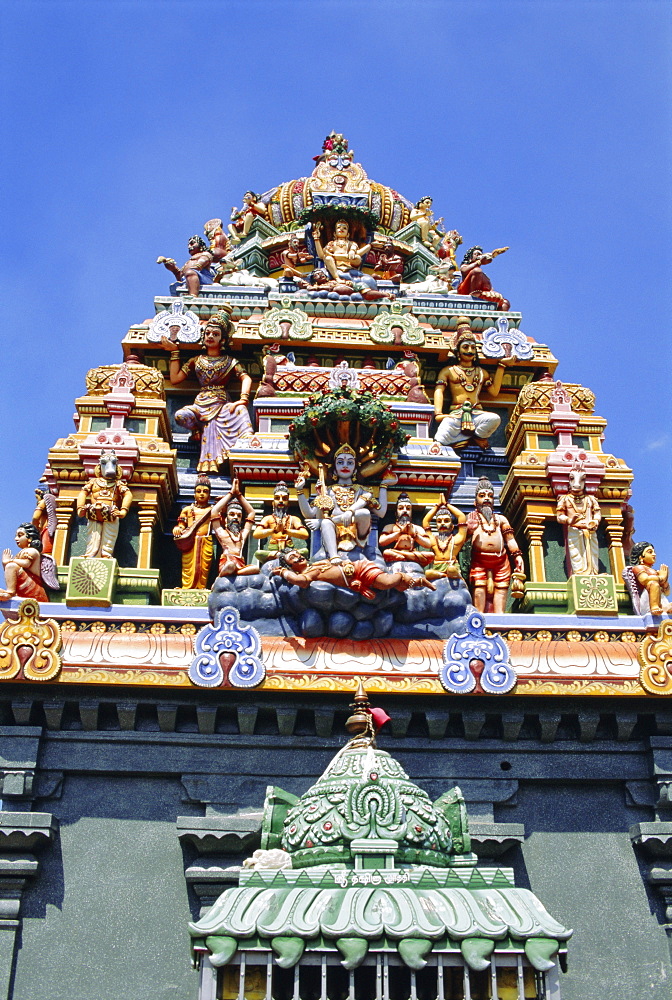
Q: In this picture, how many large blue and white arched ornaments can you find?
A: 4